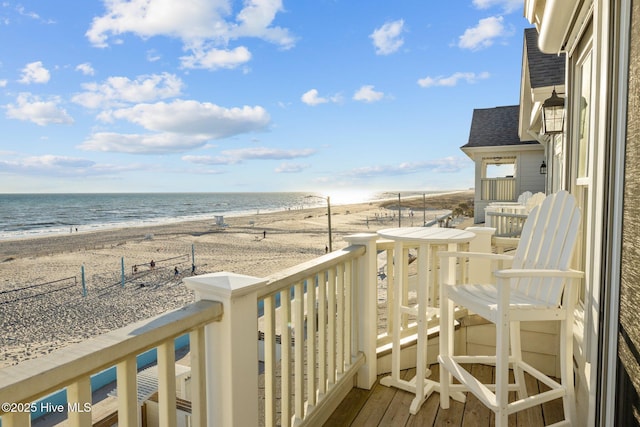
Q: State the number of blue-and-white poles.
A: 3